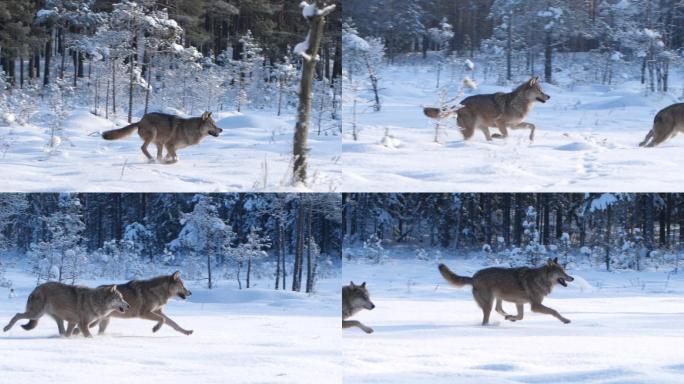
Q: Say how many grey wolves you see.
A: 7